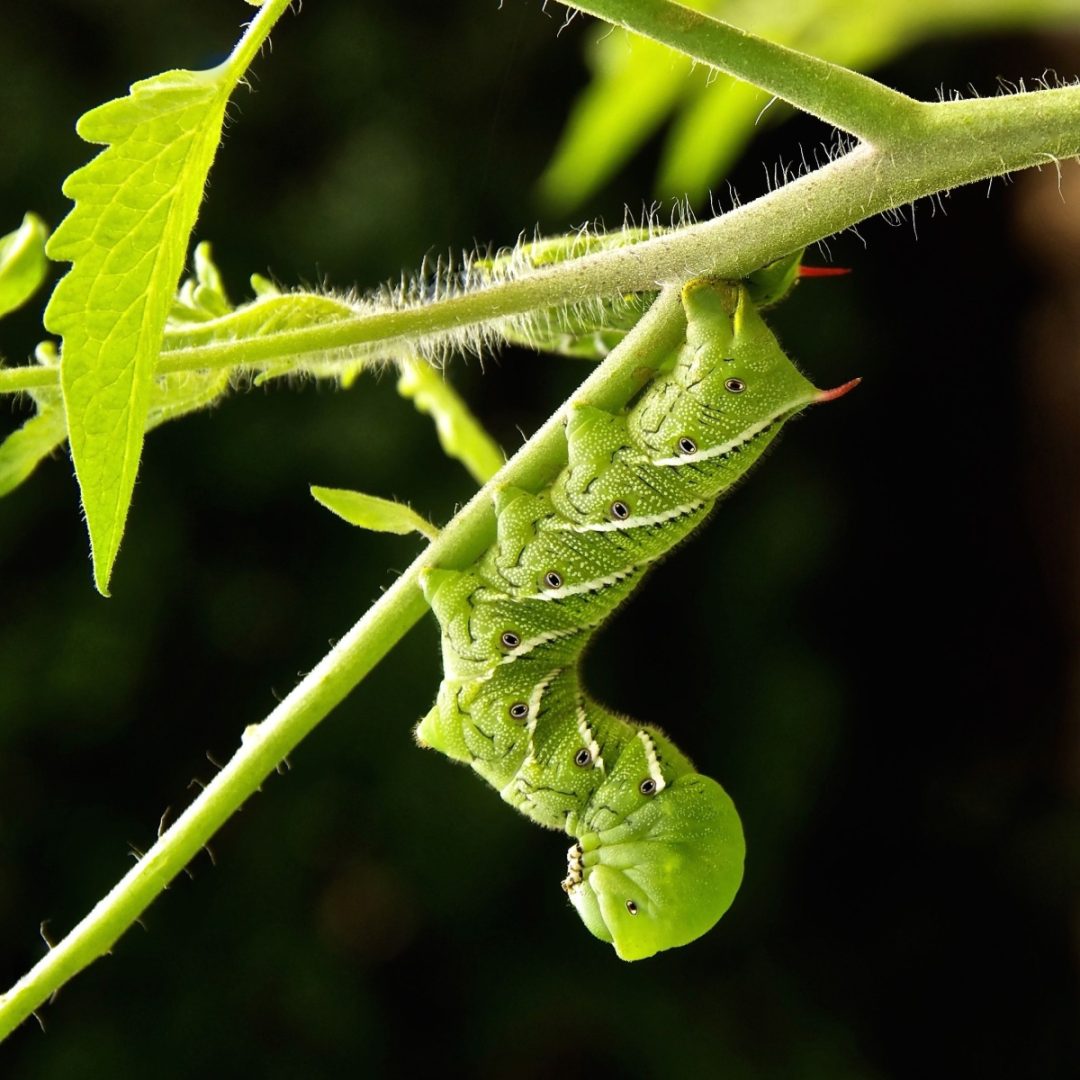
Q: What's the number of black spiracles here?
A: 9